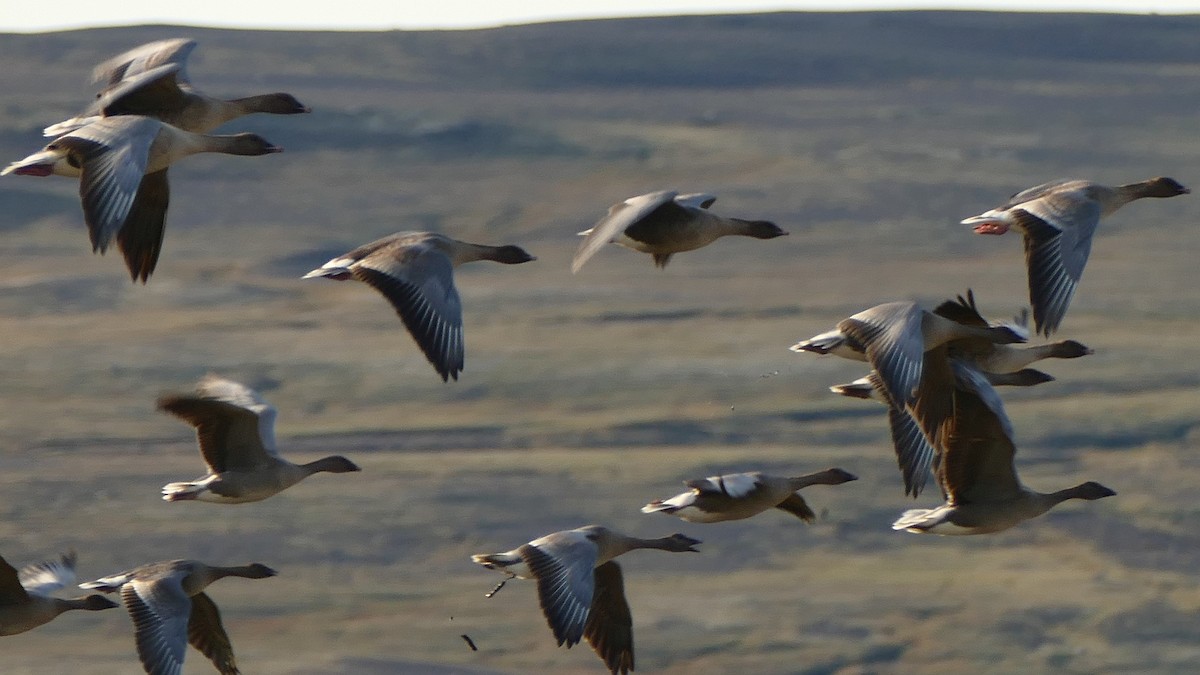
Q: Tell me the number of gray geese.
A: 14